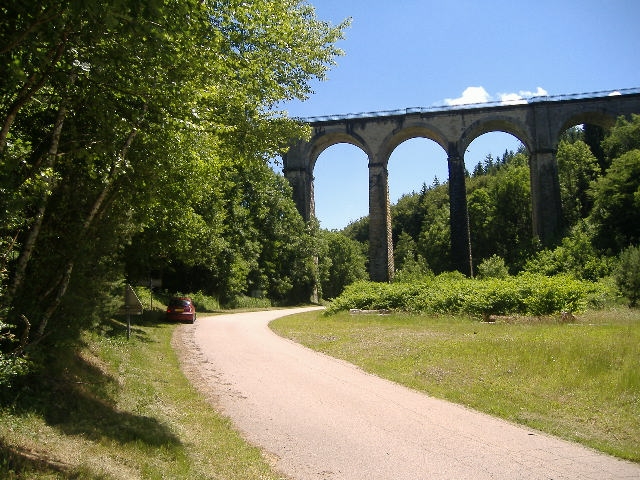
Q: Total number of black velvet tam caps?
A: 0